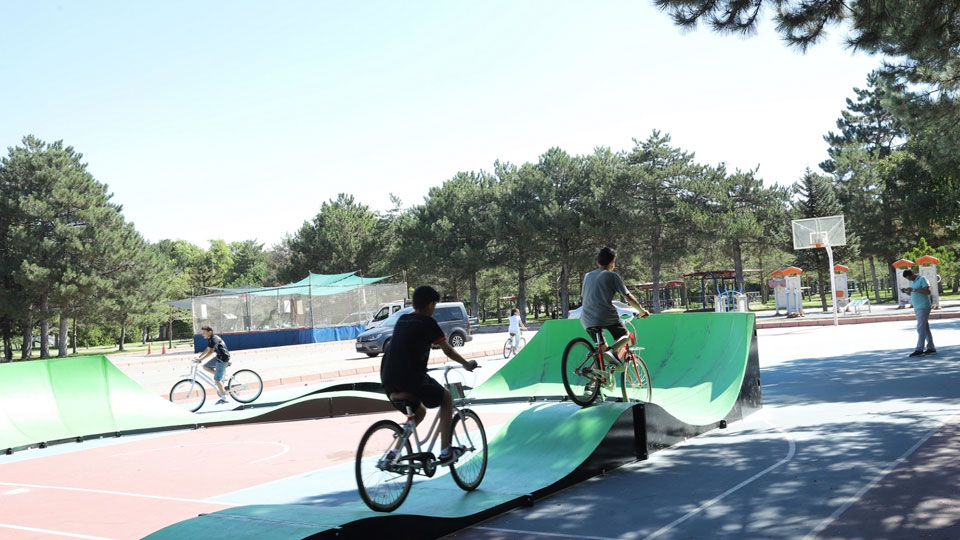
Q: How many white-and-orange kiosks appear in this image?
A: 5